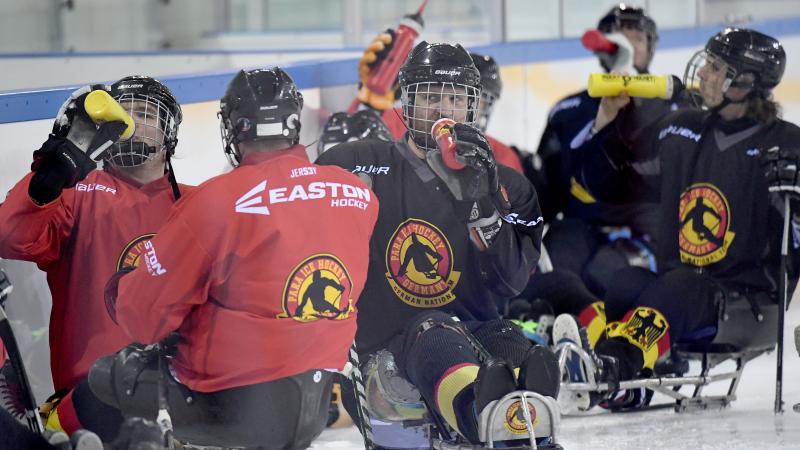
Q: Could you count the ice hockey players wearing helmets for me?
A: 7